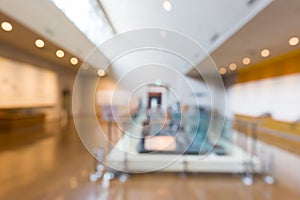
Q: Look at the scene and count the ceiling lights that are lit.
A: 11